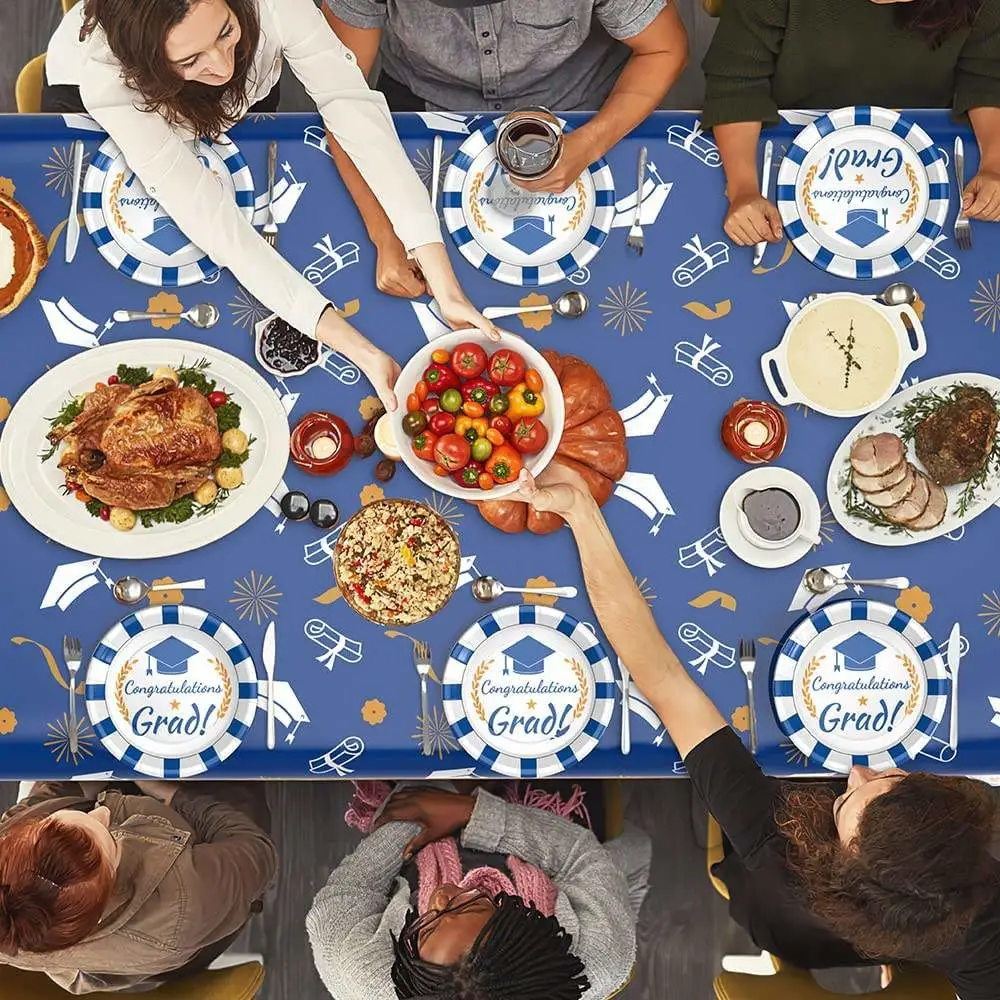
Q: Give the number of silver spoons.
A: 6